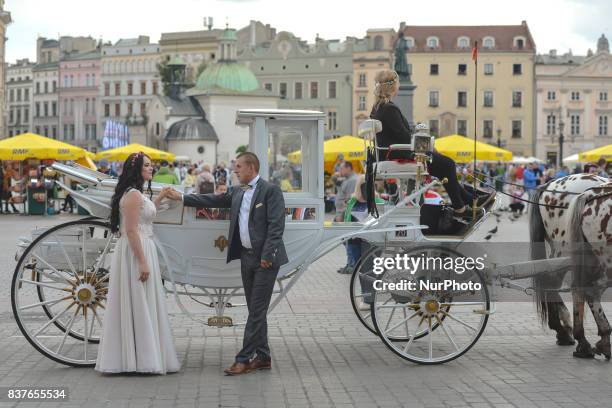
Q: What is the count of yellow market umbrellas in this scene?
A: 5